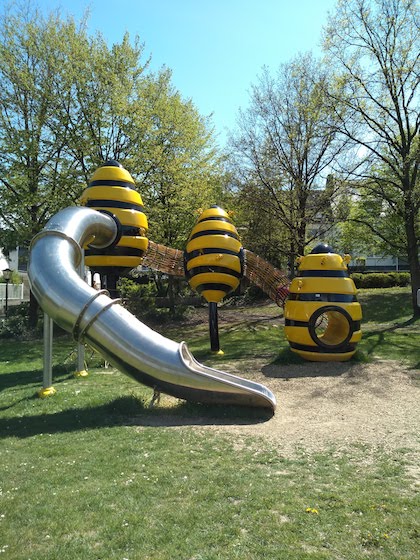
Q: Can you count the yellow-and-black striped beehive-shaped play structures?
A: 3